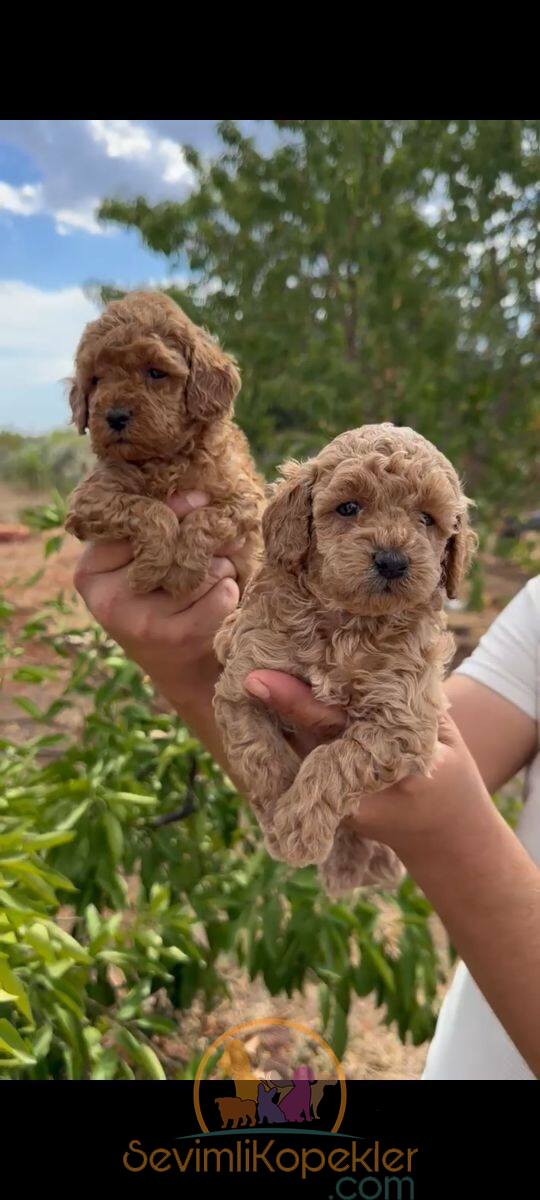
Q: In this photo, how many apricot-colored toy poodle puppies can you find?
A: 2